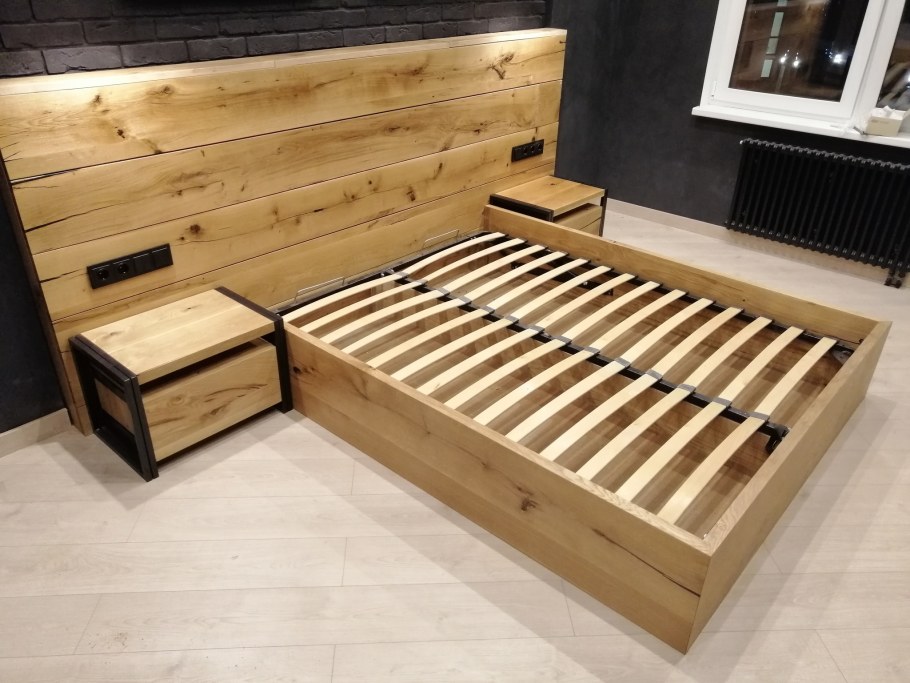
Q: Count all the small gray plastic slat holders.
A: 14